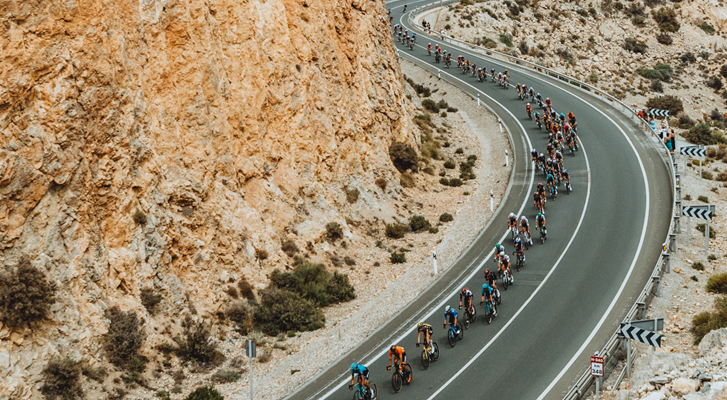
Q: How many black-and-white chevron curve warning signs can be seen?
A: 4